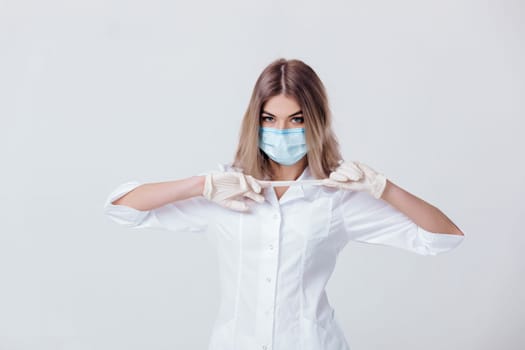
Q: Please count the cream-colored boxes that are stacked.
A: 0